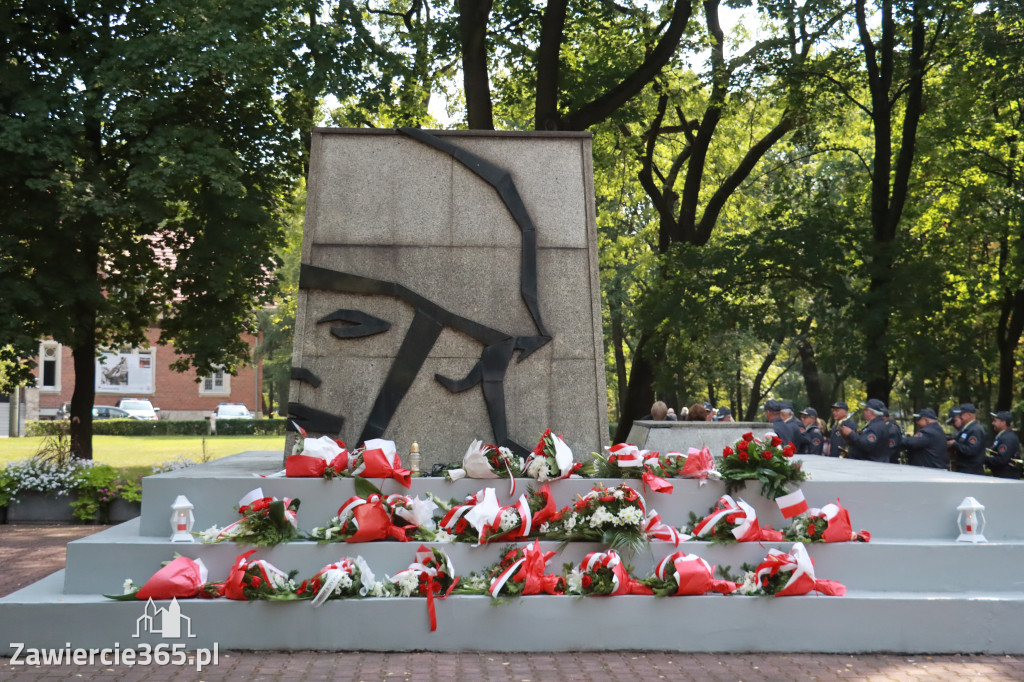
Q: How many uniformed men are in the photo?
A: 12